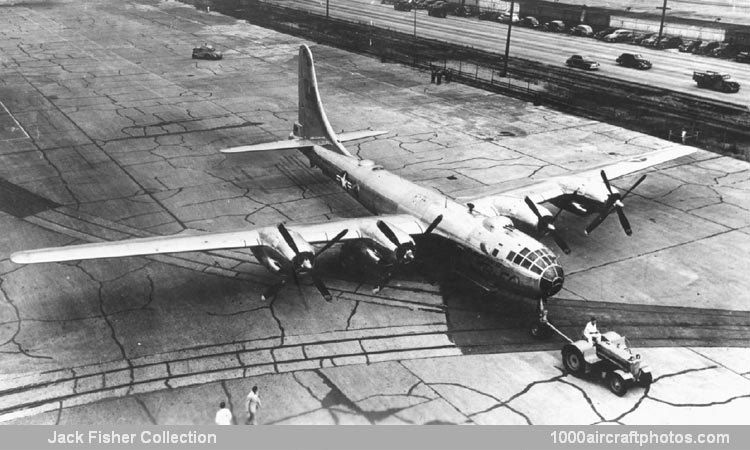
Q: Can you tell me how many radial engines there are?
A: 4